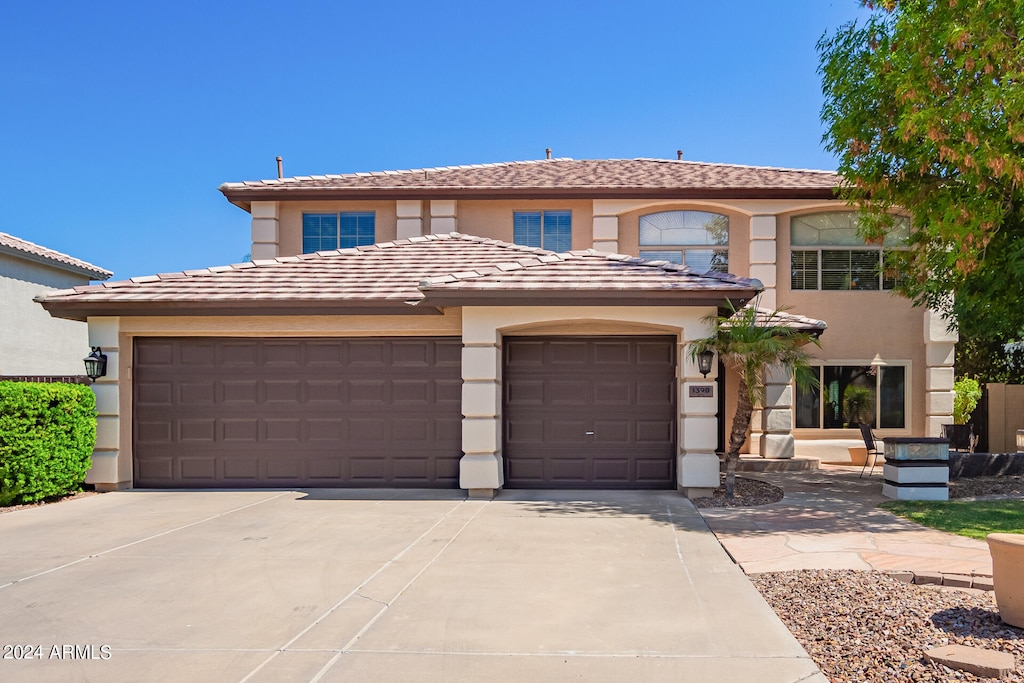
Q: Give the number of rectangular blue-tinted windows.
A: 2